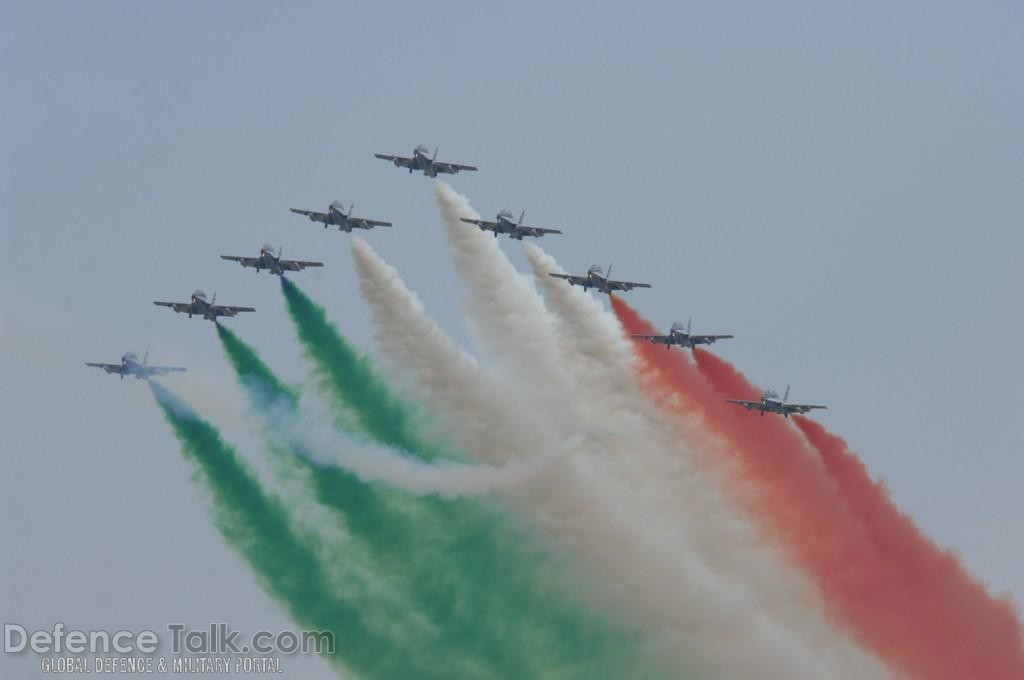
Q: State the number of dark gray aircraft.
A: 9